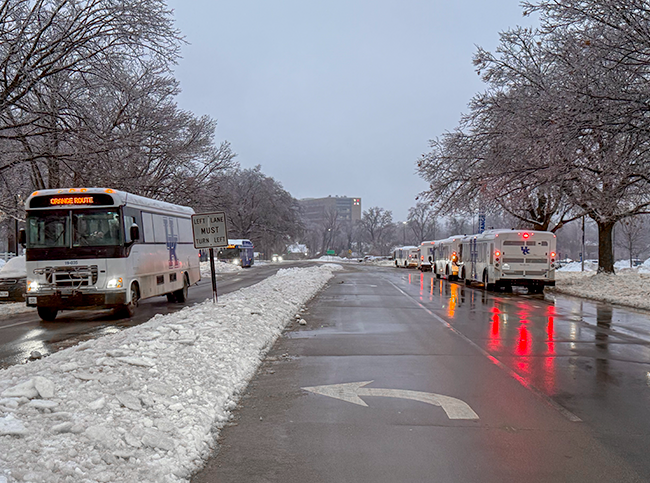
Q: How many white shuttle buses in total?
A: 5